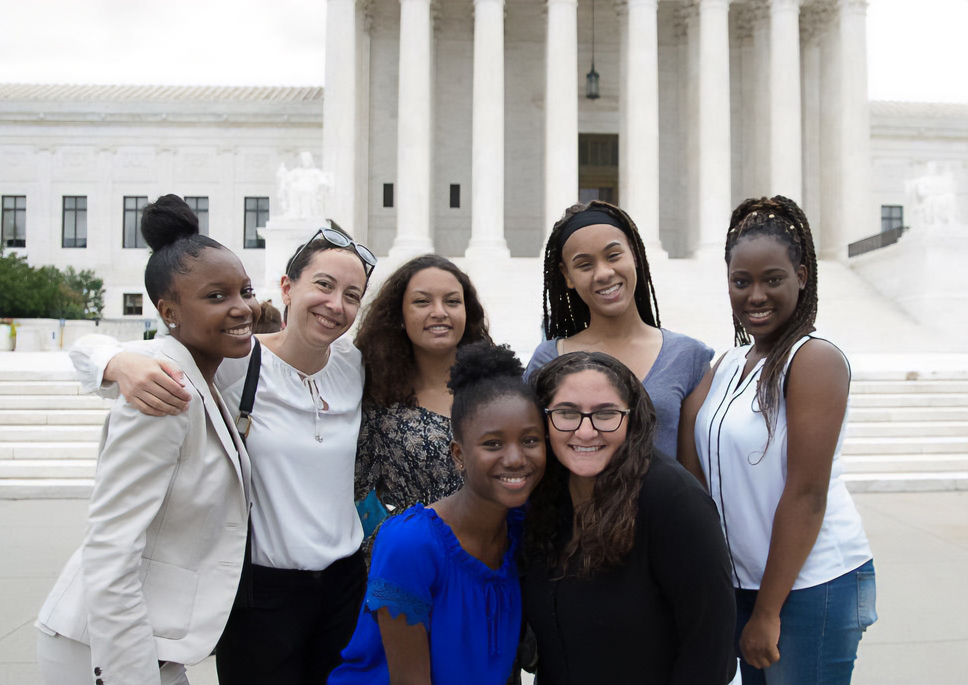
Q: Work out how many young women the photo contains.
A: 7